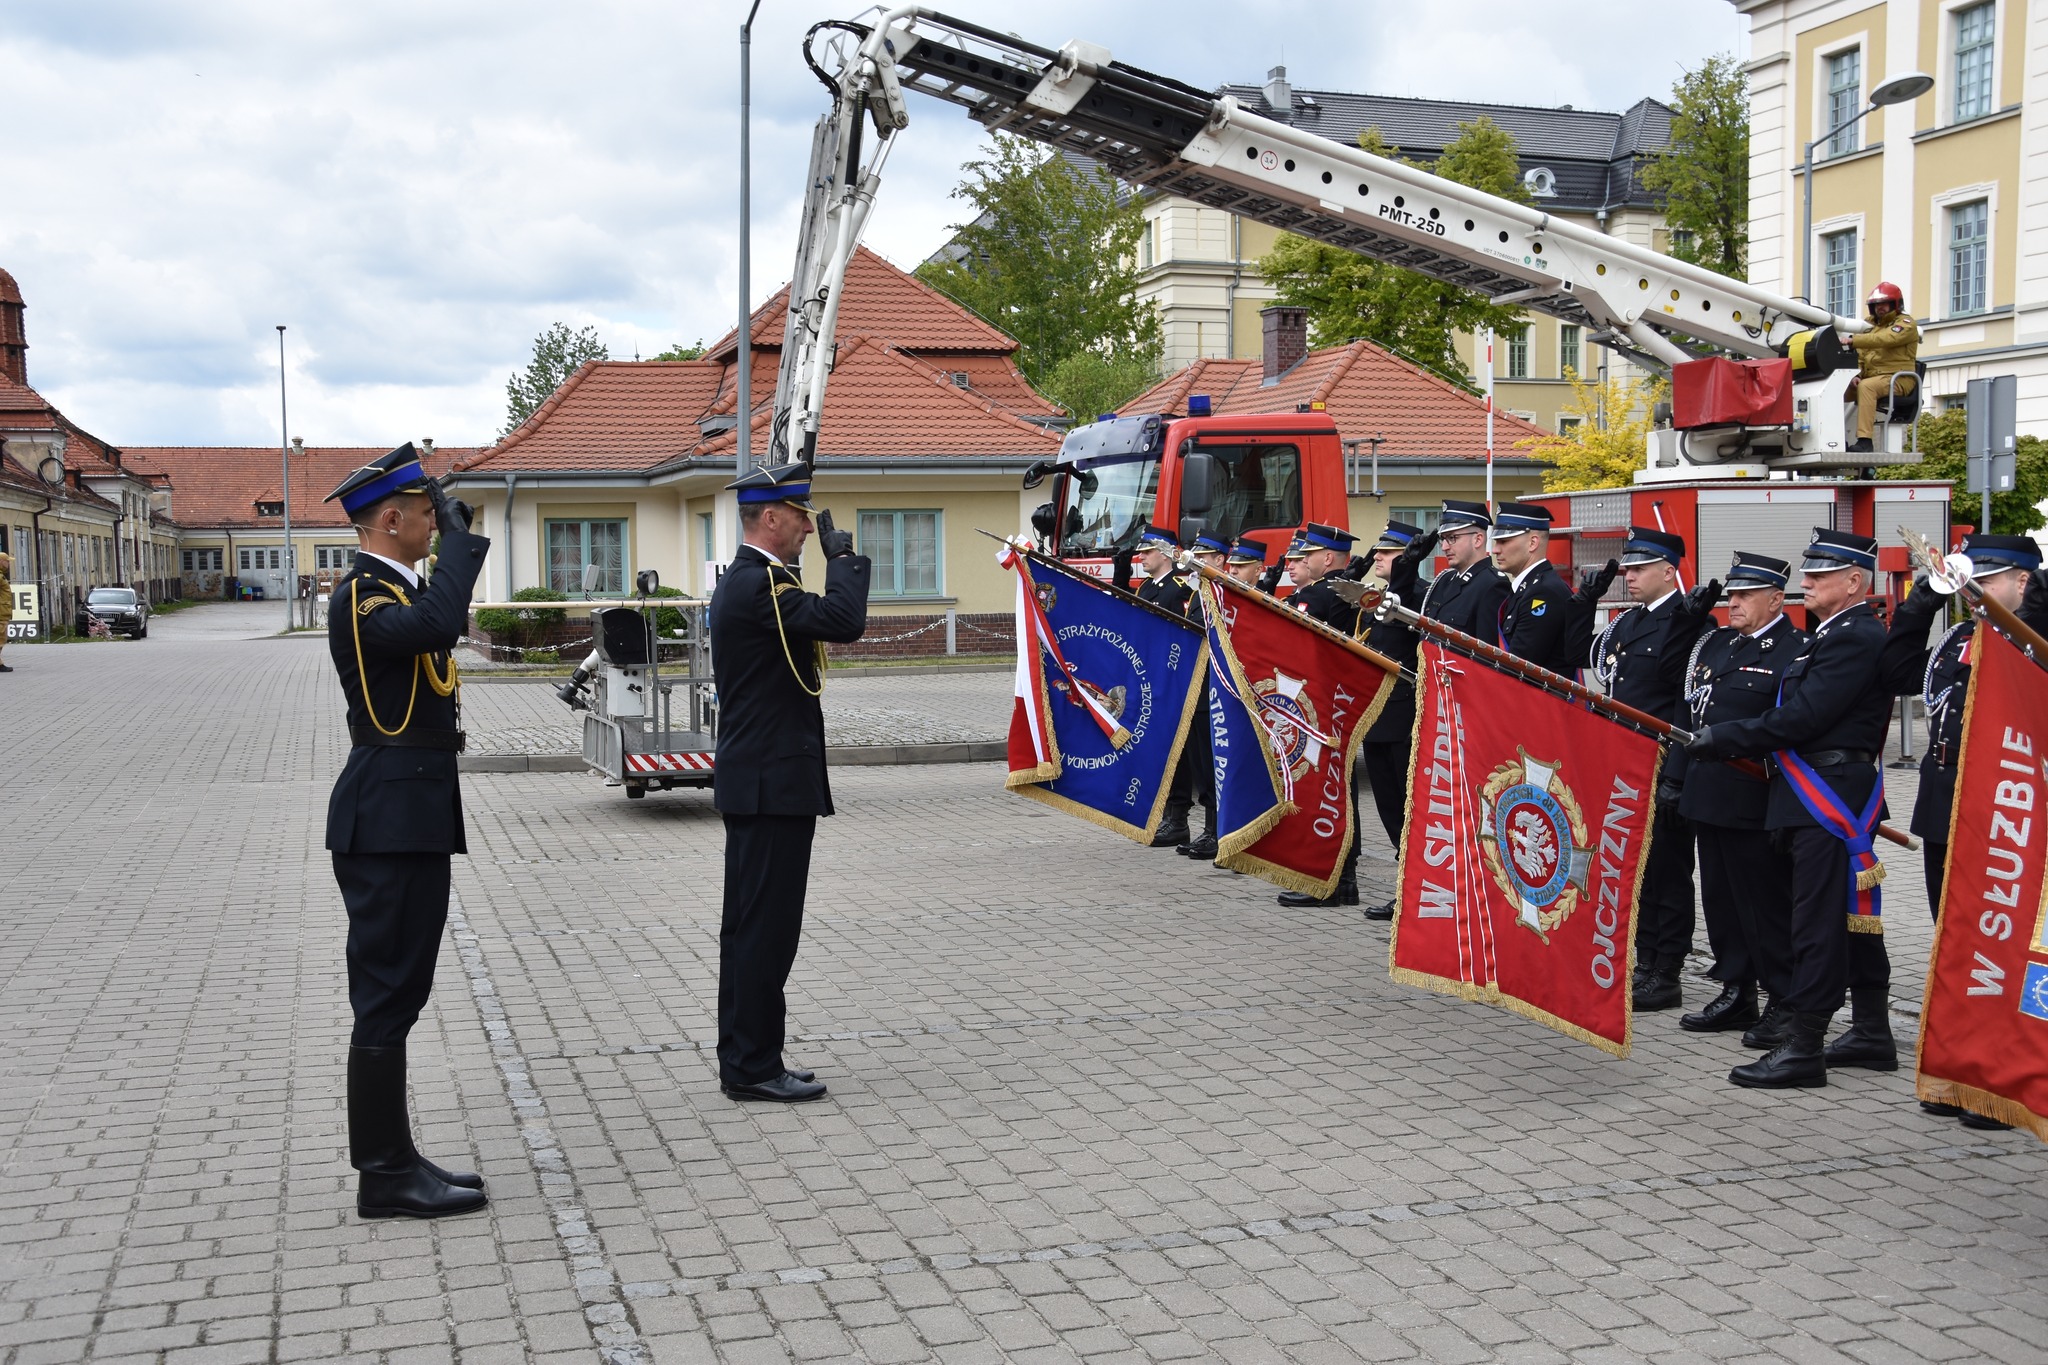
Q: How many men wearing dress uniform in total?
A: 14